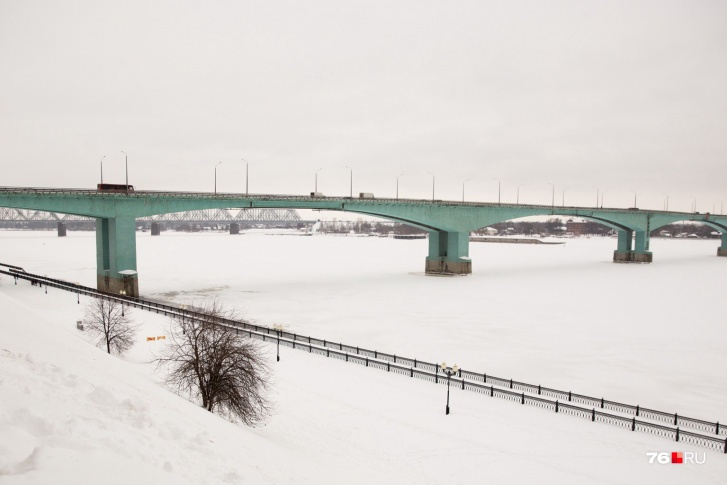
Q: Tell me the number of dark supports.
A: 3